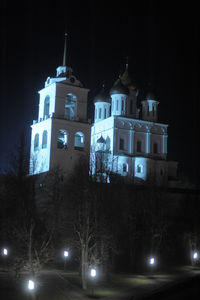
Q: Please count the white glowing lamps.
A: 6